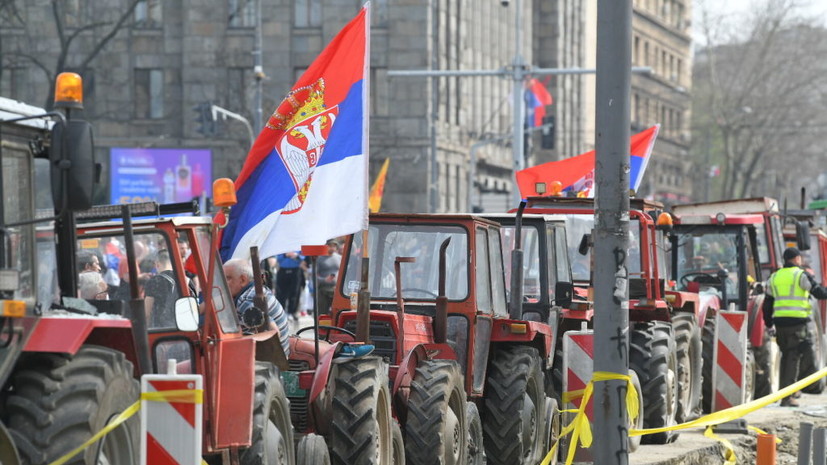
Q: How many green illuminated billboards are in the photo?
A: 0